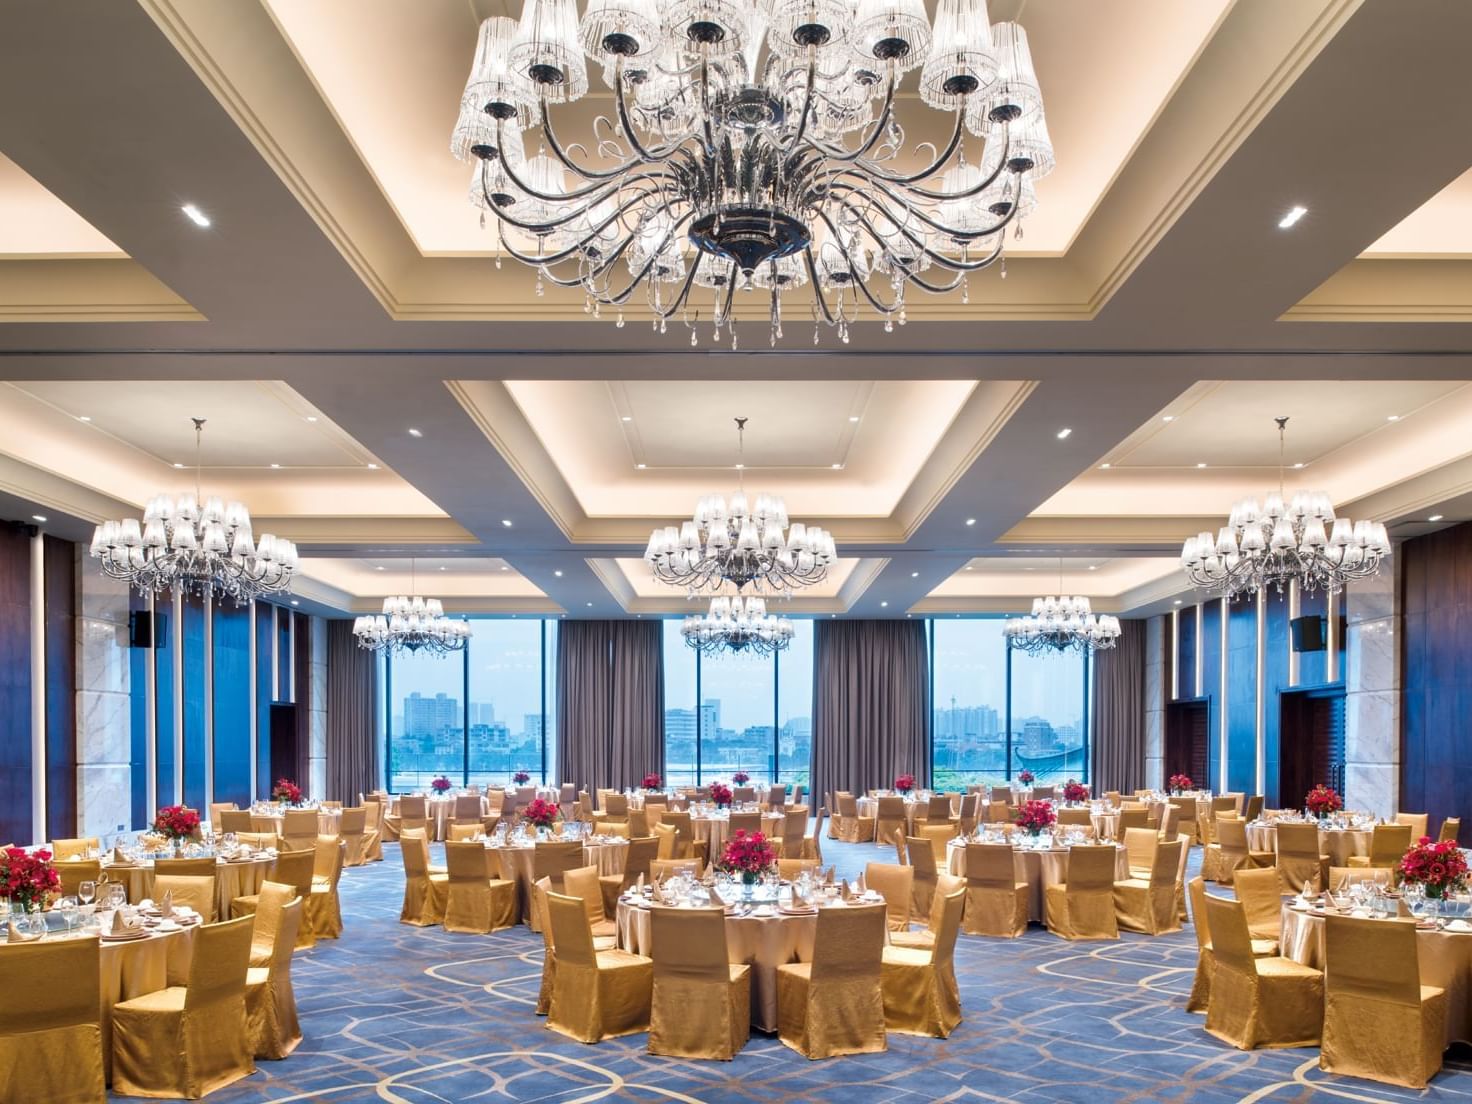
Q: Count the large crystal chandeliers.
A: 7